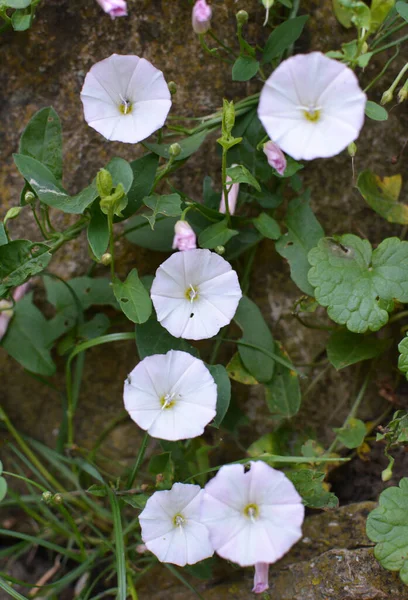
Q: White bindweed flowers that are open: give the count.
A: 6